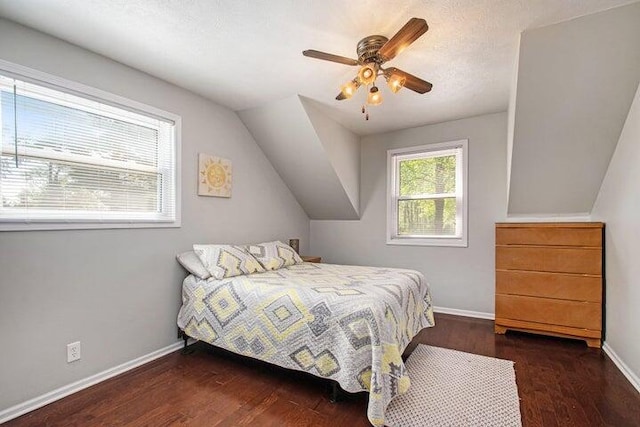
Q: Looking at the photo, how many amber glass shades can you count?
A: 4